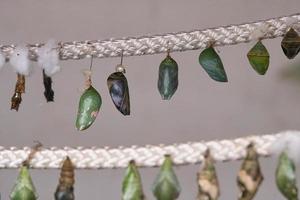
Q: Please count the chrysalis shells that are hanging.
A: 15